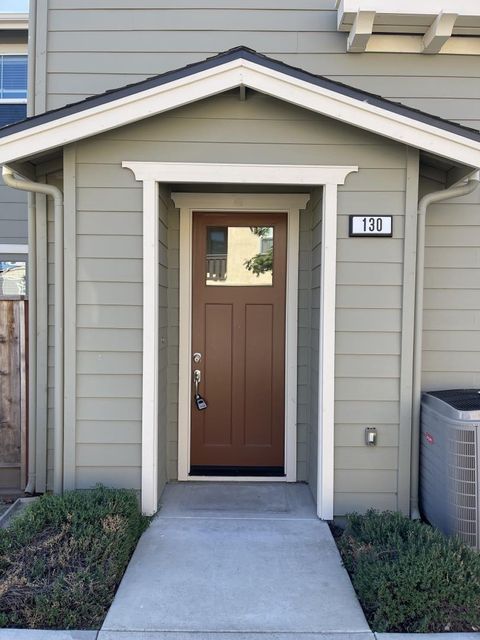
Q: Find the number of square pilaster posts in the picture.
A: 2